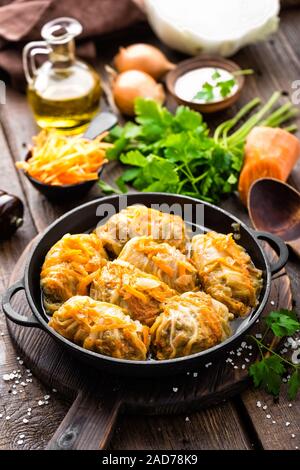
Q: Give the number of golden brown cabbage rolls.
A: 7